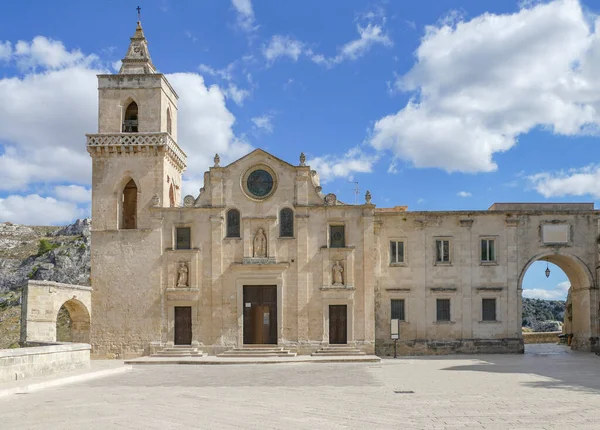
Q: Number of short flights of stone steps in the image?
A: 3